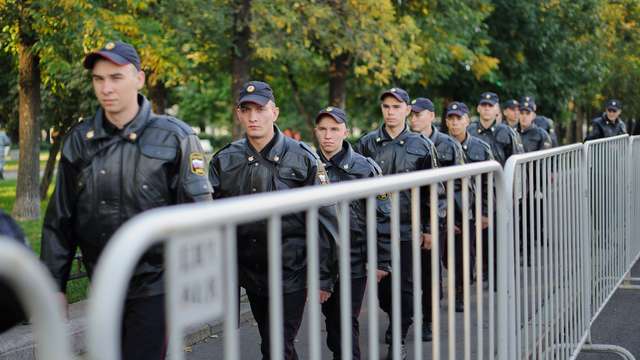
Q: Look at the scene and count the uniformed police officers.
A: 11